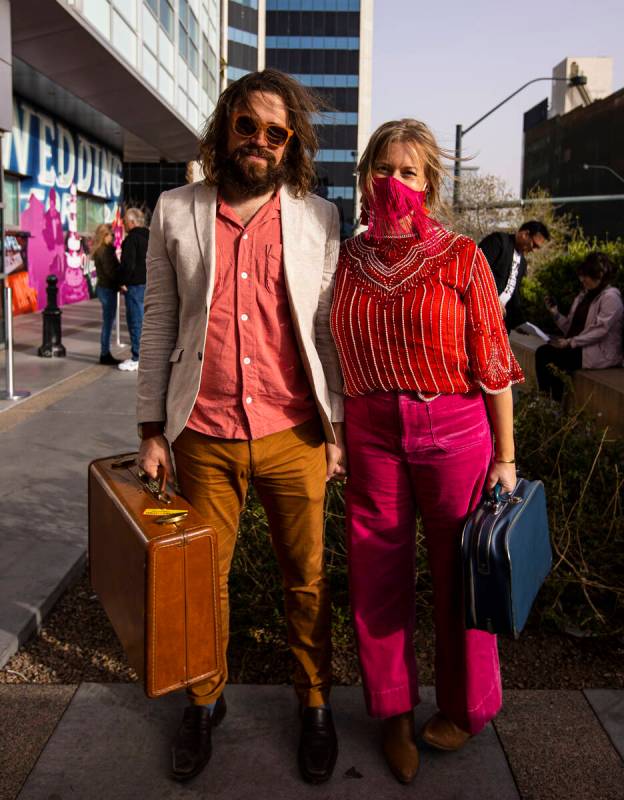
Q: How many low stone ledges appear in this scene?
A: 1